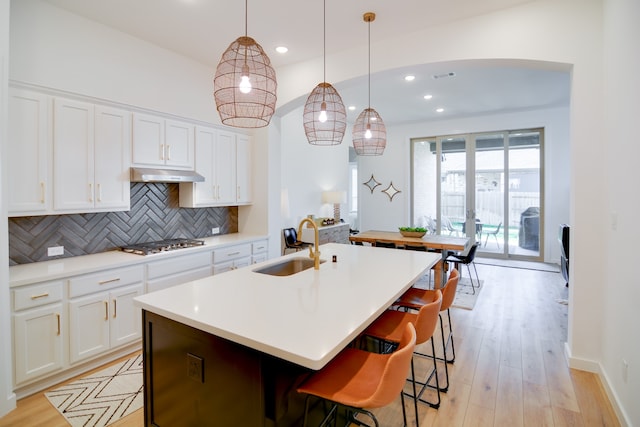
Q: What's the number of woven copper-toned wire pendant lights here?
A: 3